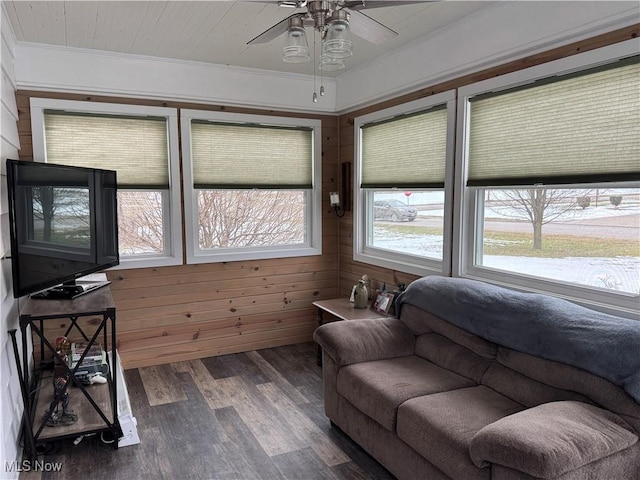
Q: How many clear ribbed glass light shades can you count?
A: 3